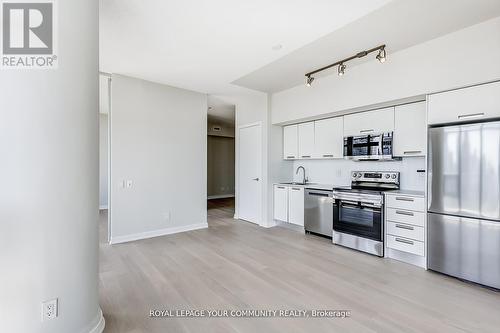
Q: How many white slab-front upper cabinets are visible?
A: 6